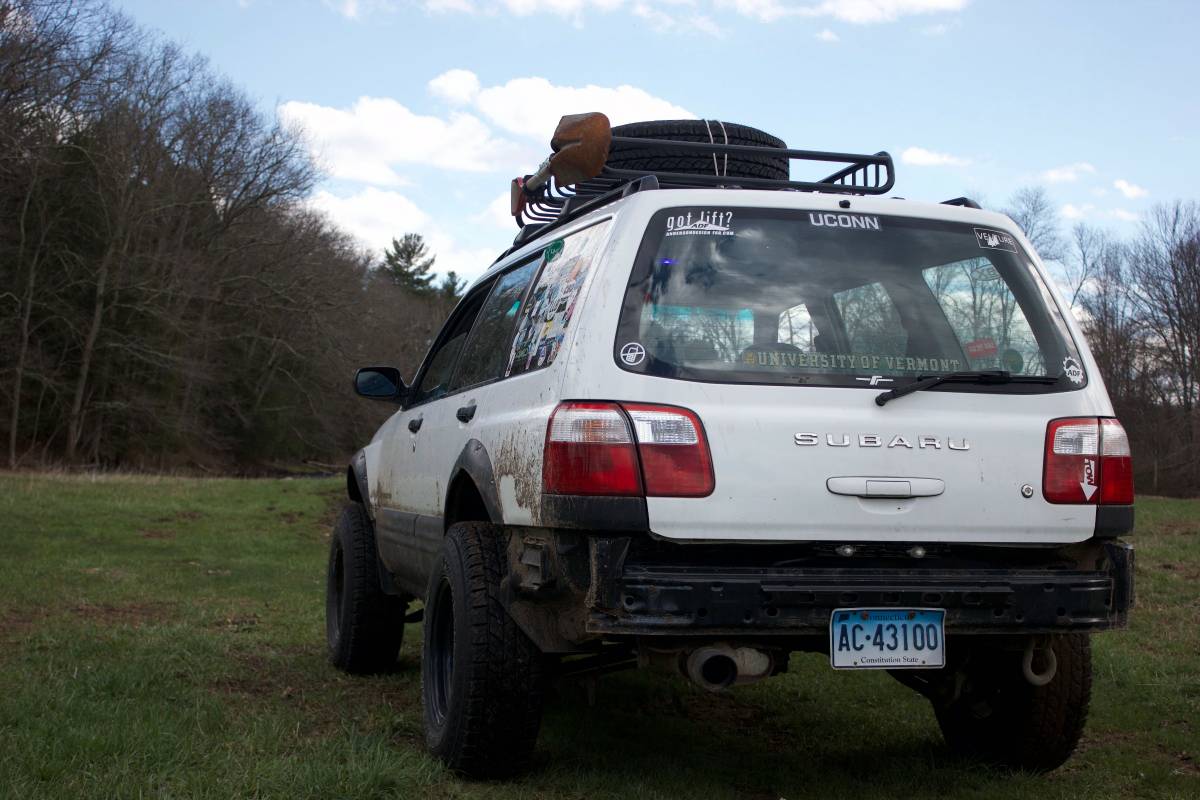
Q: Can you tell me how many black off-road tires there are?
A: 4